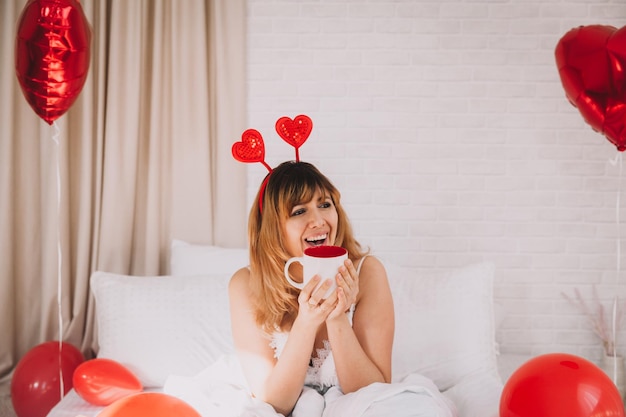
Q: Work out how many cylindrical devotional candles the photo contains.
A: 0